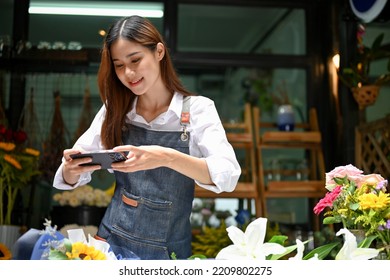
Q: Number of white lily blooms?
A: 3